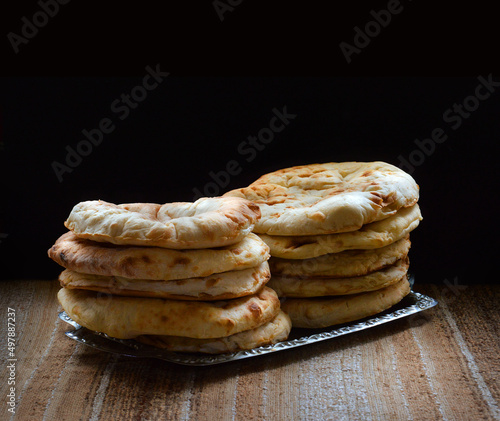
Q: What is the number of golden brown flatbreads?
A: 10